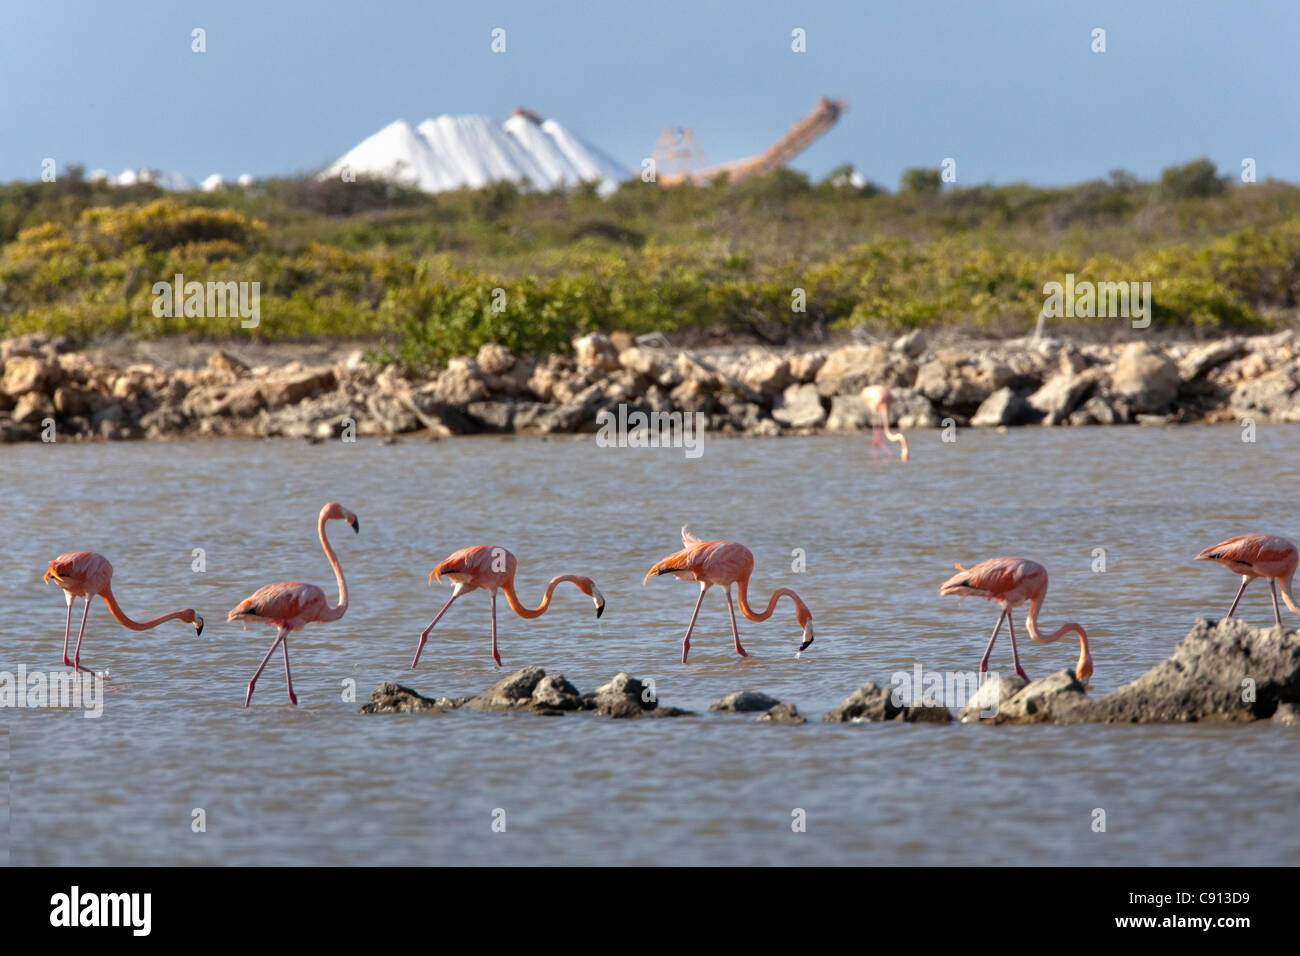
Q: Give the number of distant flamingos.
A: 1